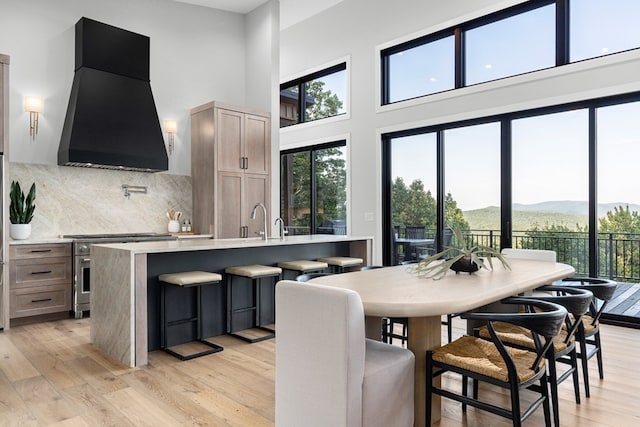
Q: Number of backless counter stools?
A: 4